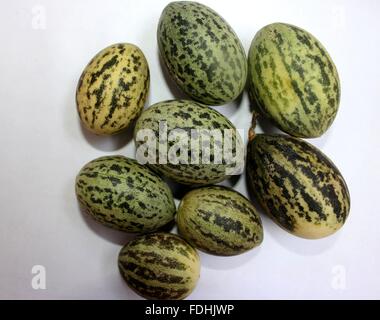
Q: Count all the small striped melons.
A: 8